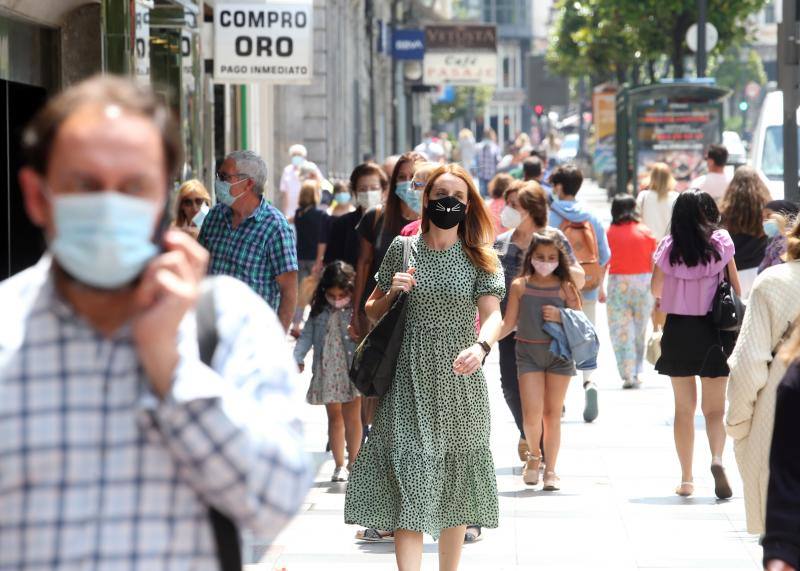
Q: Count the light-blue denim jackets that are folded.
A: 1